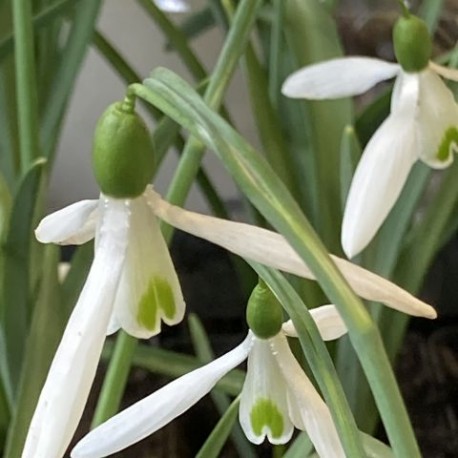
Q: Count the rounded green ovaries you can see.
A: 3